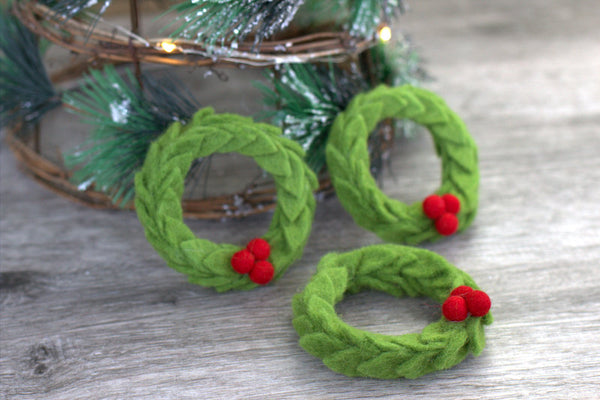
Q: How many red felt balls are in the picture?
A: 9